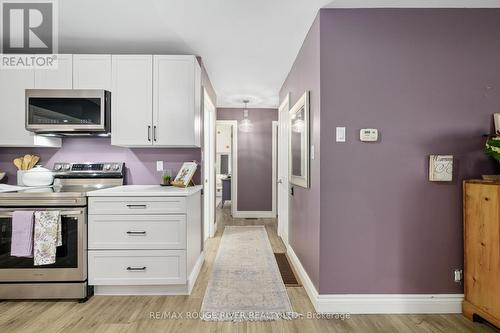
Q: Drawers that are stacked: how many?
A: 3